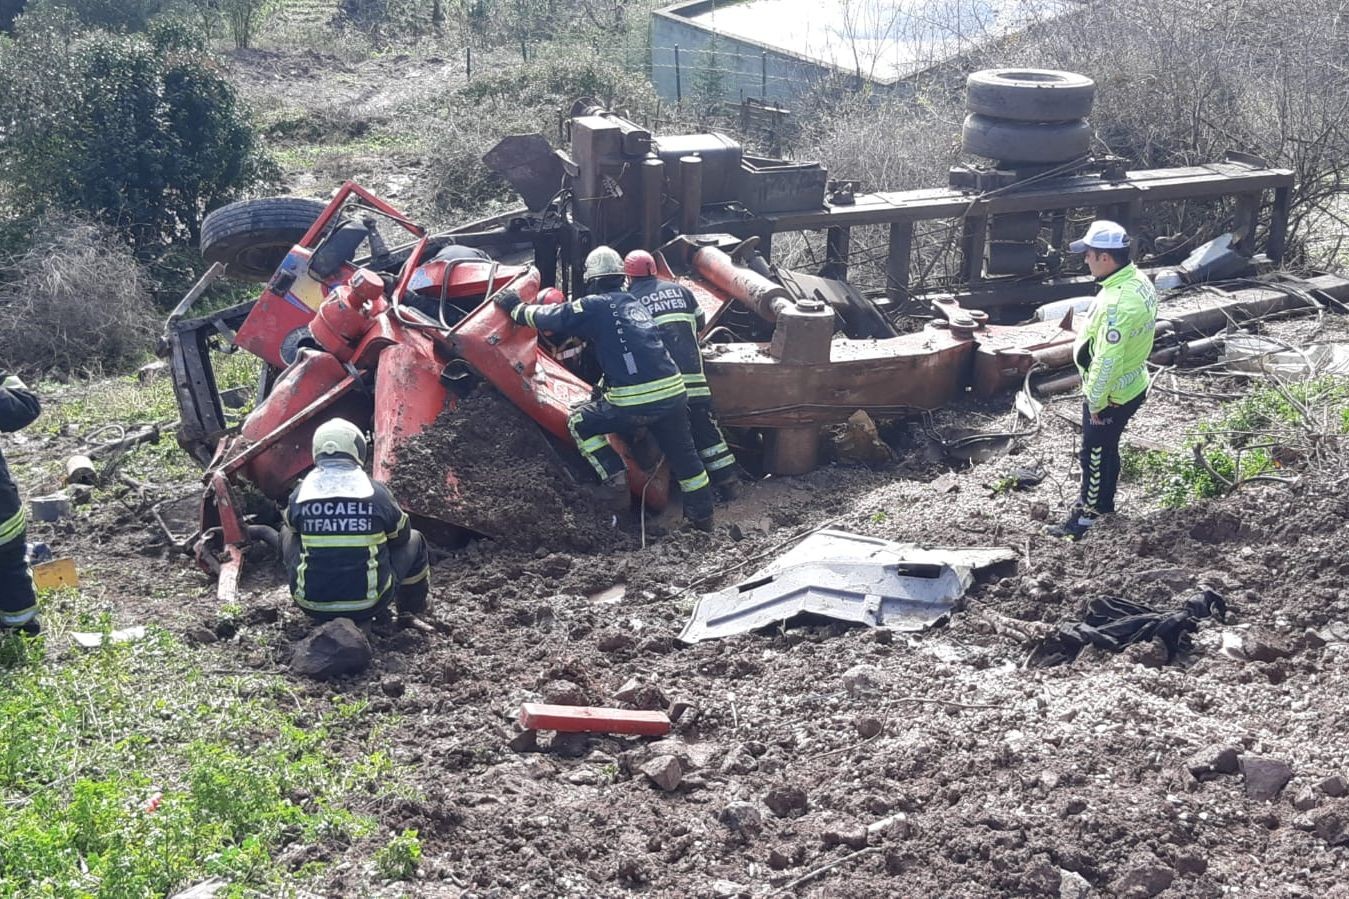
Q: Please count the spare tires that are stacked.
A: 2